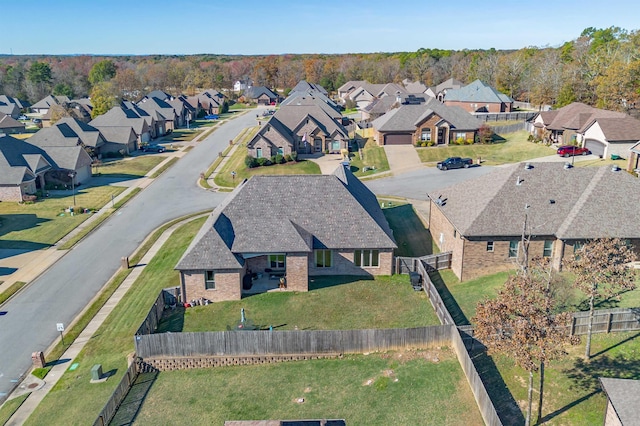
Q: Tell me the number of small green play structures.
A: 1